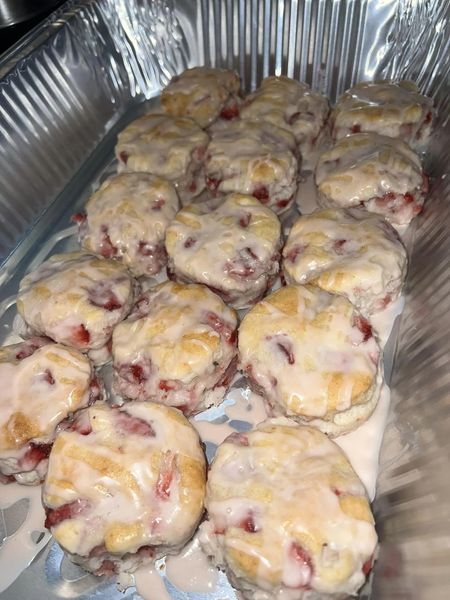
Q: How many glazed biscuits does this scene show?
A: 15